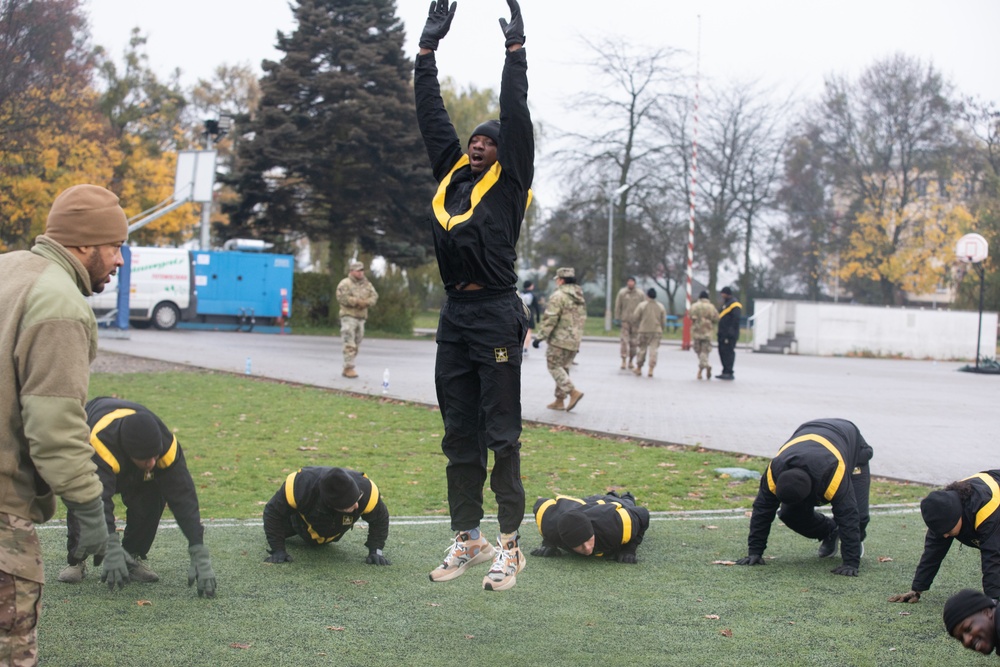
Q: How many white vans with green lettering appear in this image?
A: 1